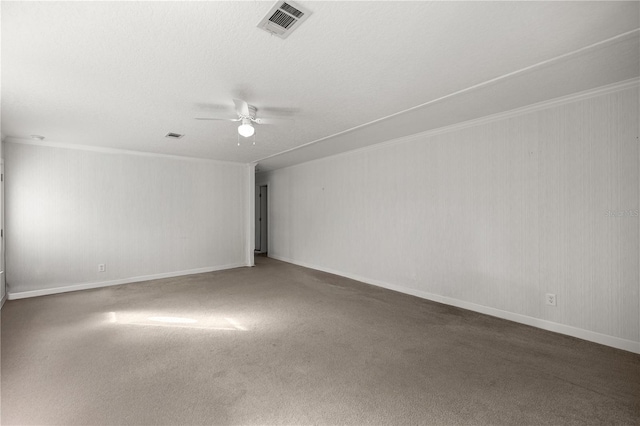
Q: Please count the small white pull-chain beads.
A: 2